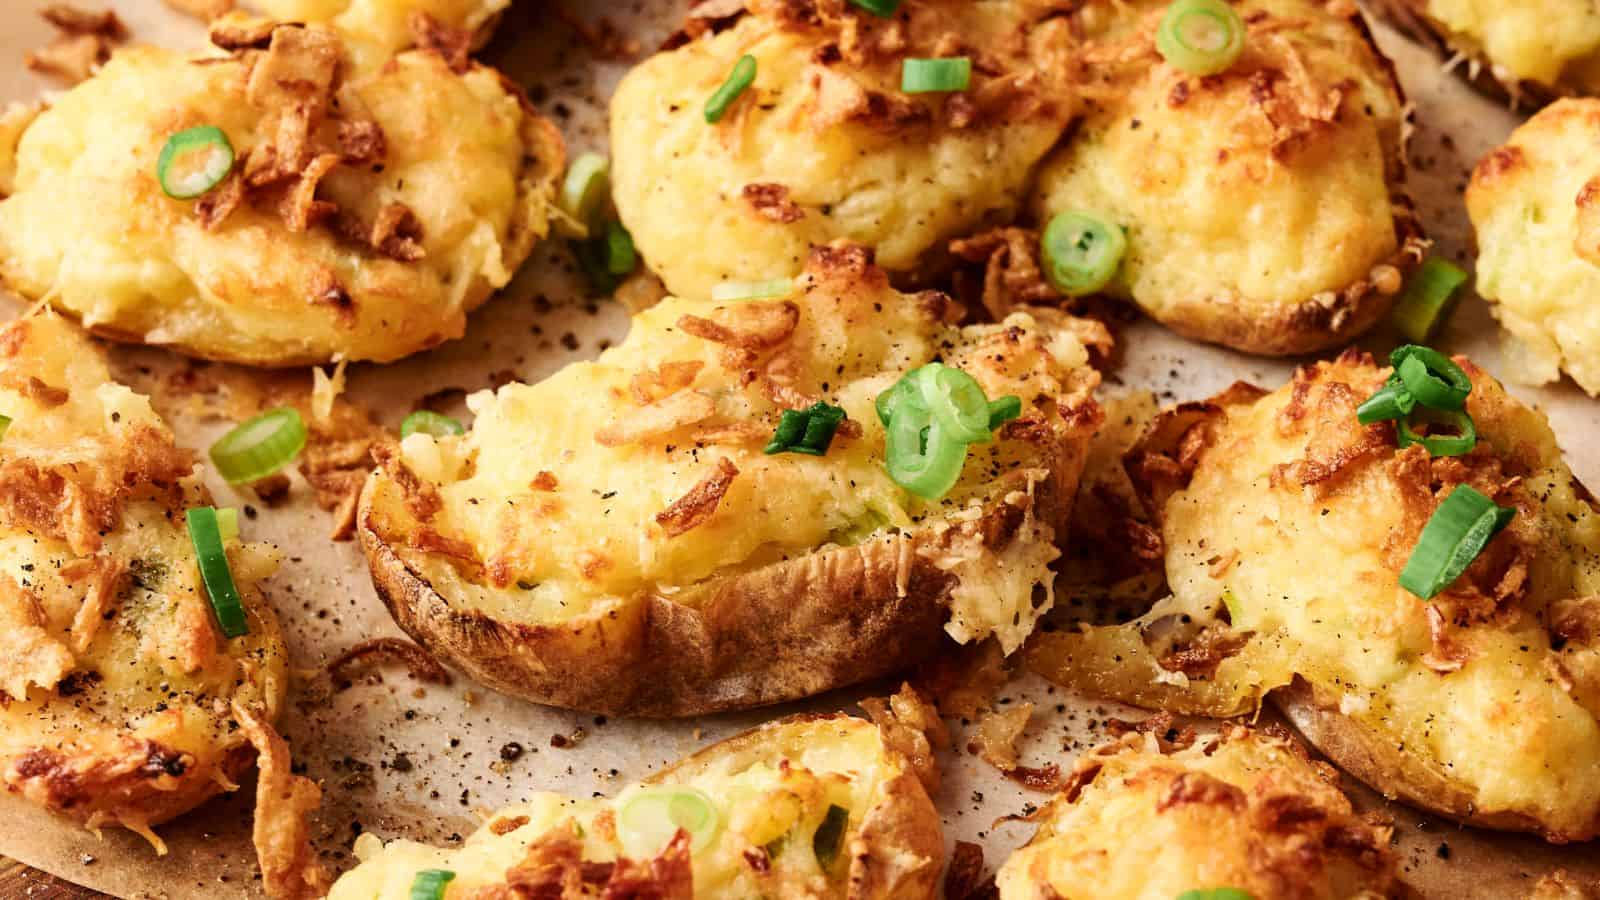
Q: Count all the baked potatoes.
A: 11